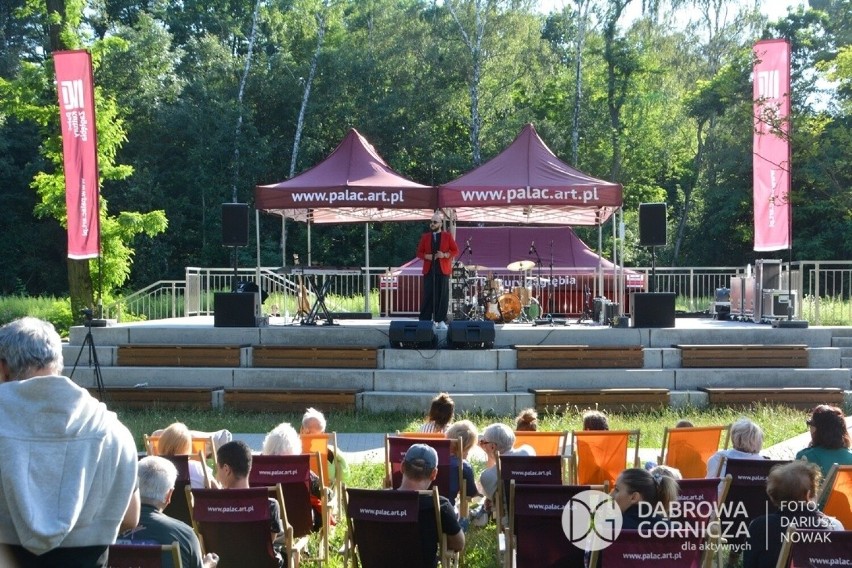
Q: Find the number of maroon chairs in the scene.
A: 12